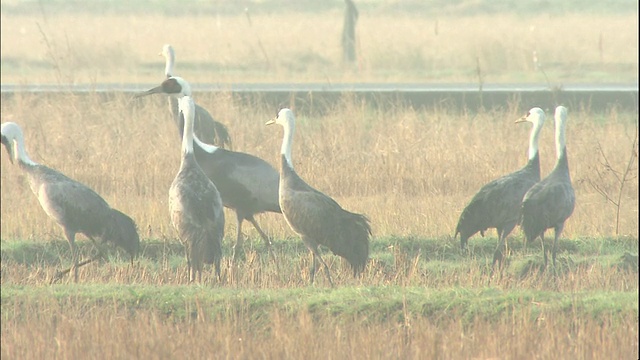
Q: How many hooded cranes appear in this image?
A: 6